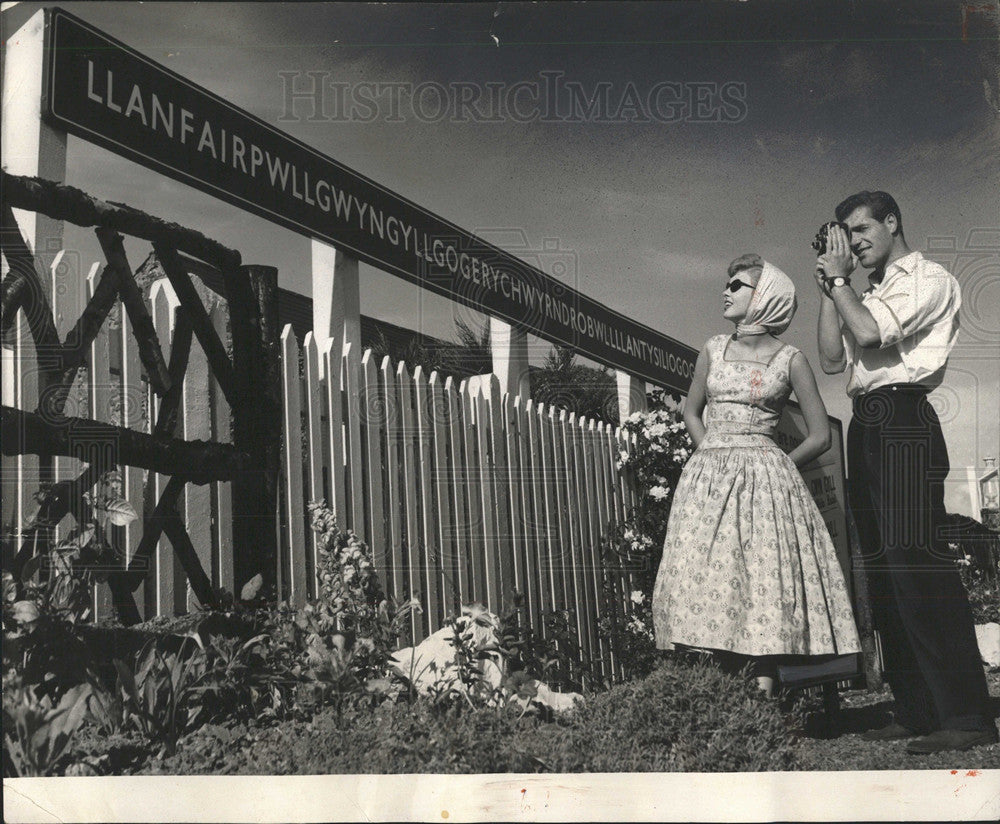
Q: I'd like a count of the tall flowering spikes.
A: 2